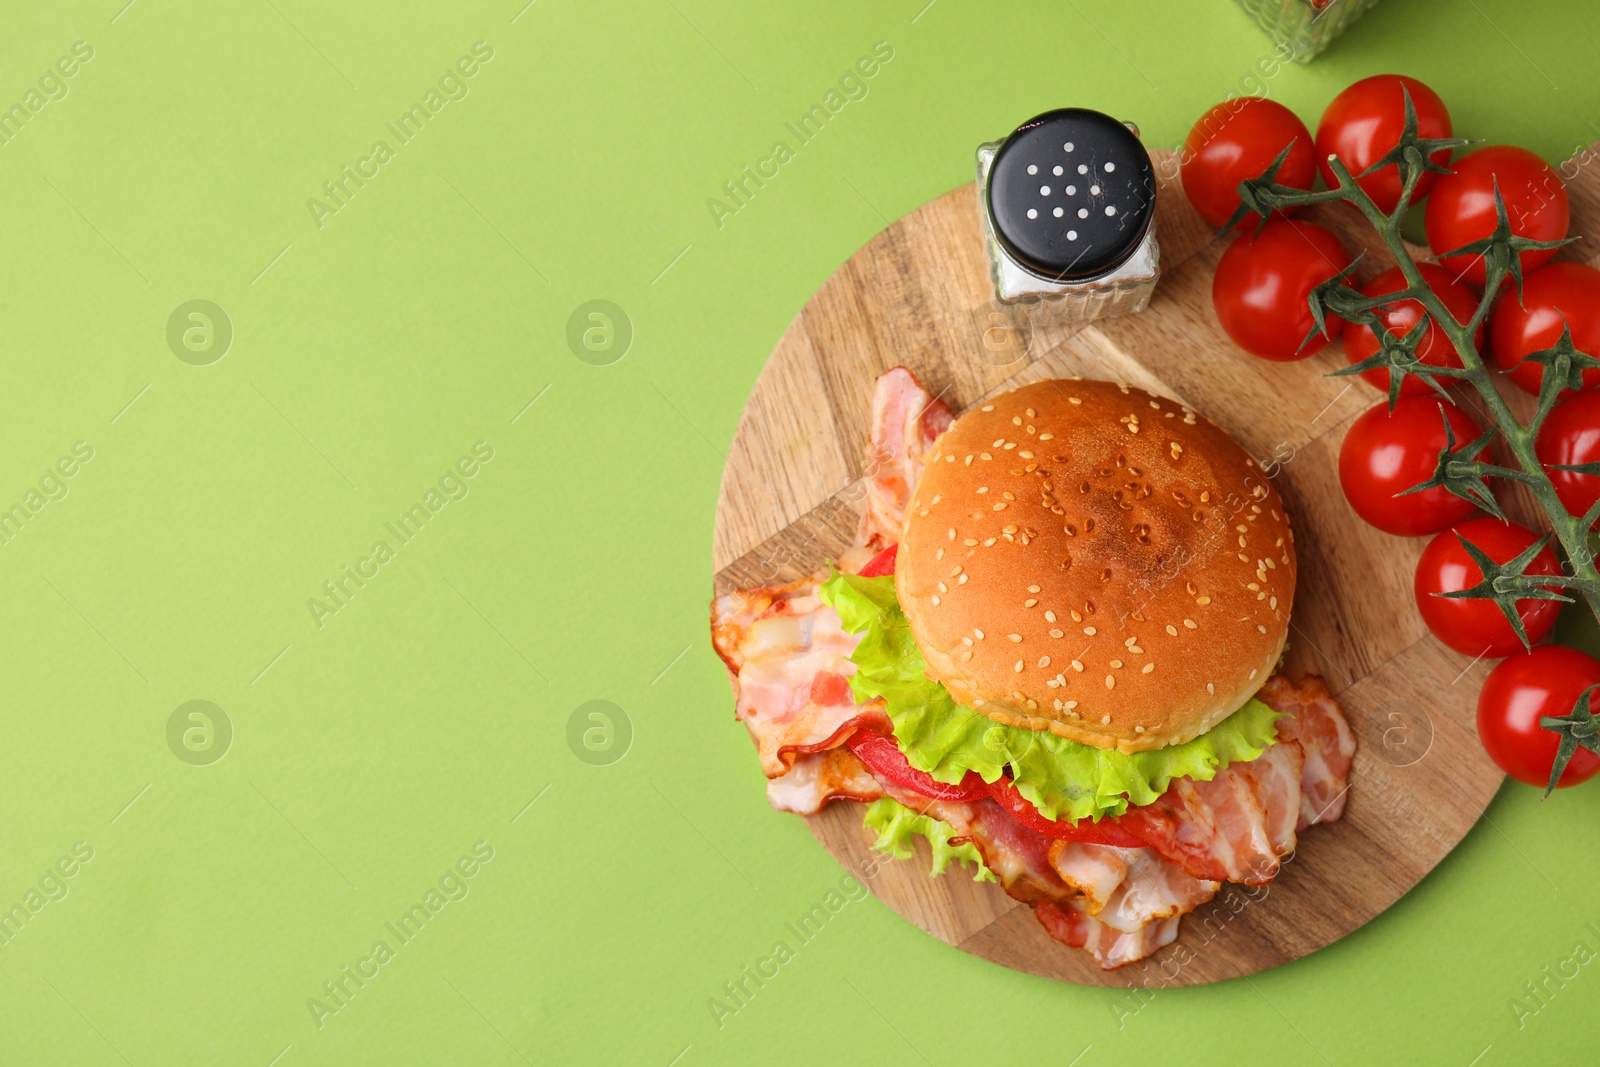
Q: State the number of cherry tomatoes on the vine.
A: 10